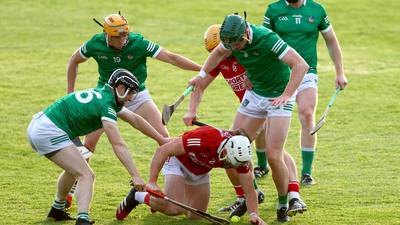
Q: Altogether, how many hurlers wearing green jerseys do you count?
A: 4